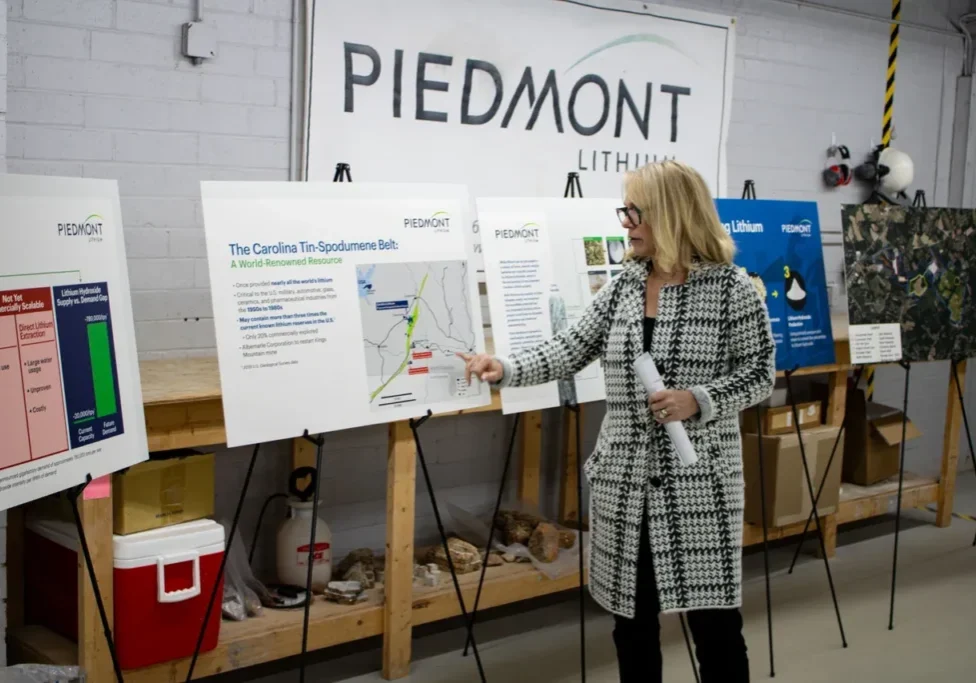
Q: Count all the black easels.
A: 5